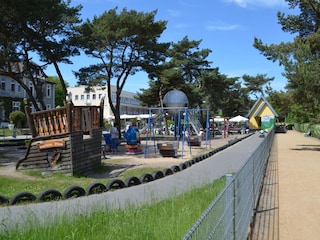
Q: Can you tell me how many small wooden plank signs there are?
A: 1